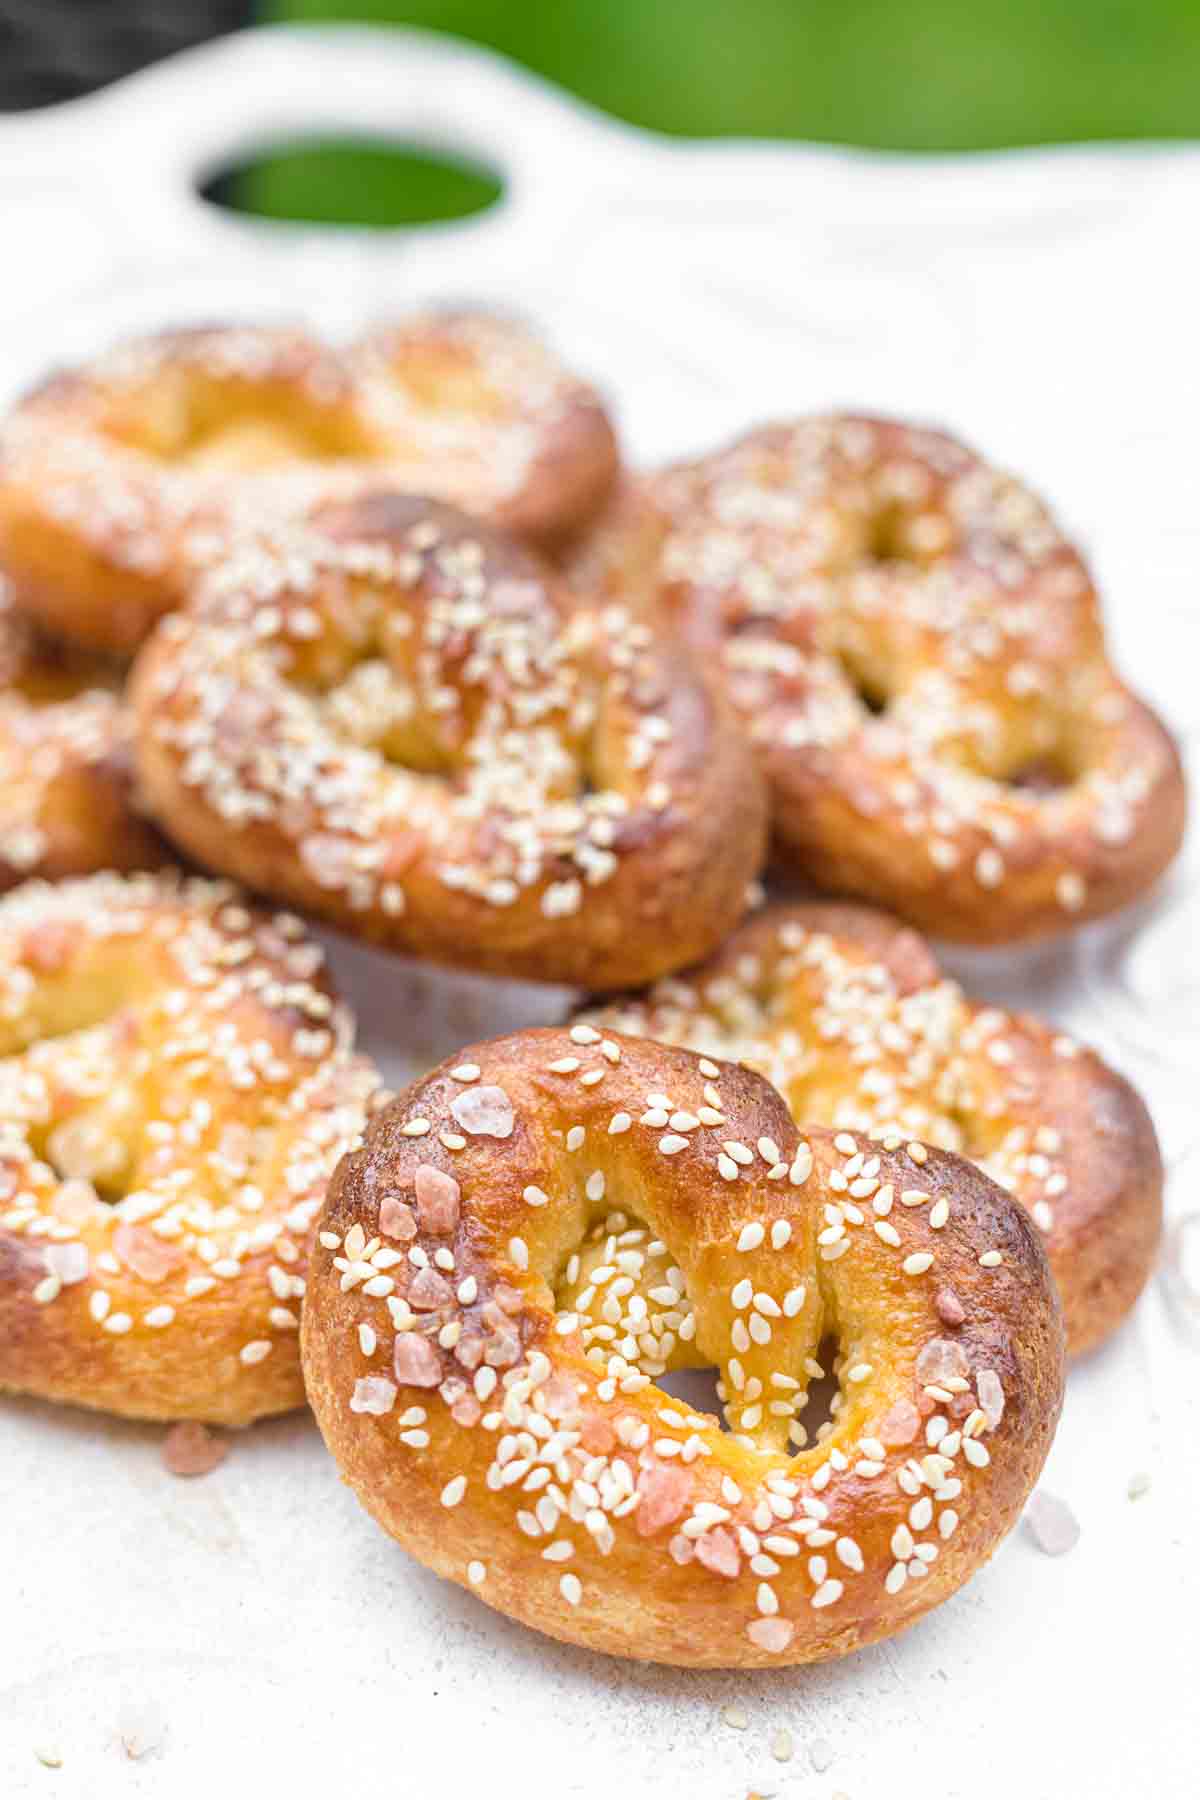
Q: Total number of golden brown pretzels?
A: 7